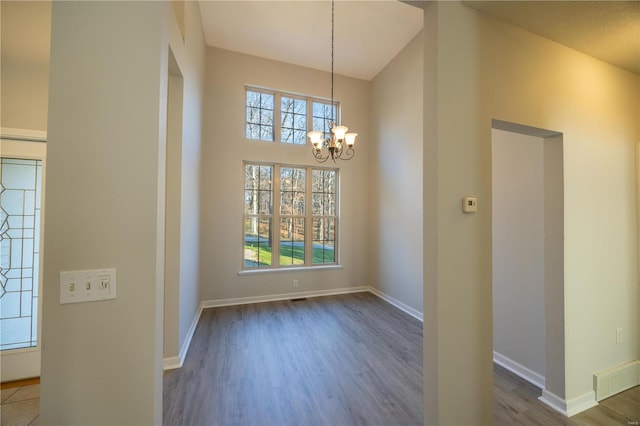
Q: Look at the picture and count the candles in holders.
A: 0